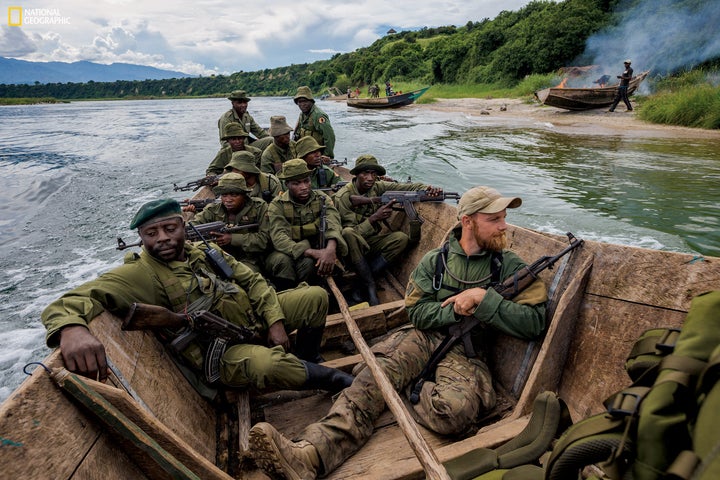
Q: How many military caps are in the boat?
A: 11